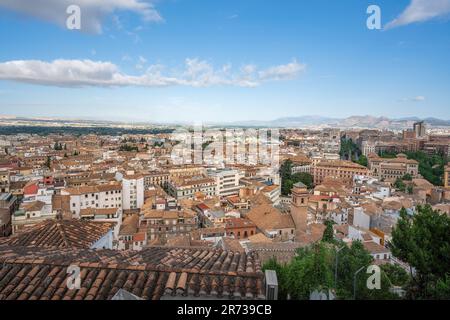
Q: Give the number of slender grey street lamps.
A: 2